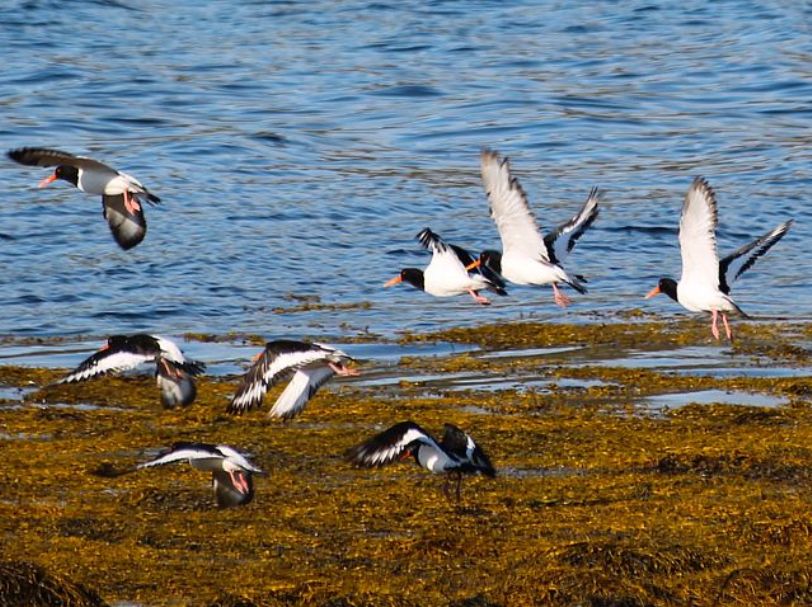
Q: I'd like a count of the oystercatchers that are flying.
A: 8